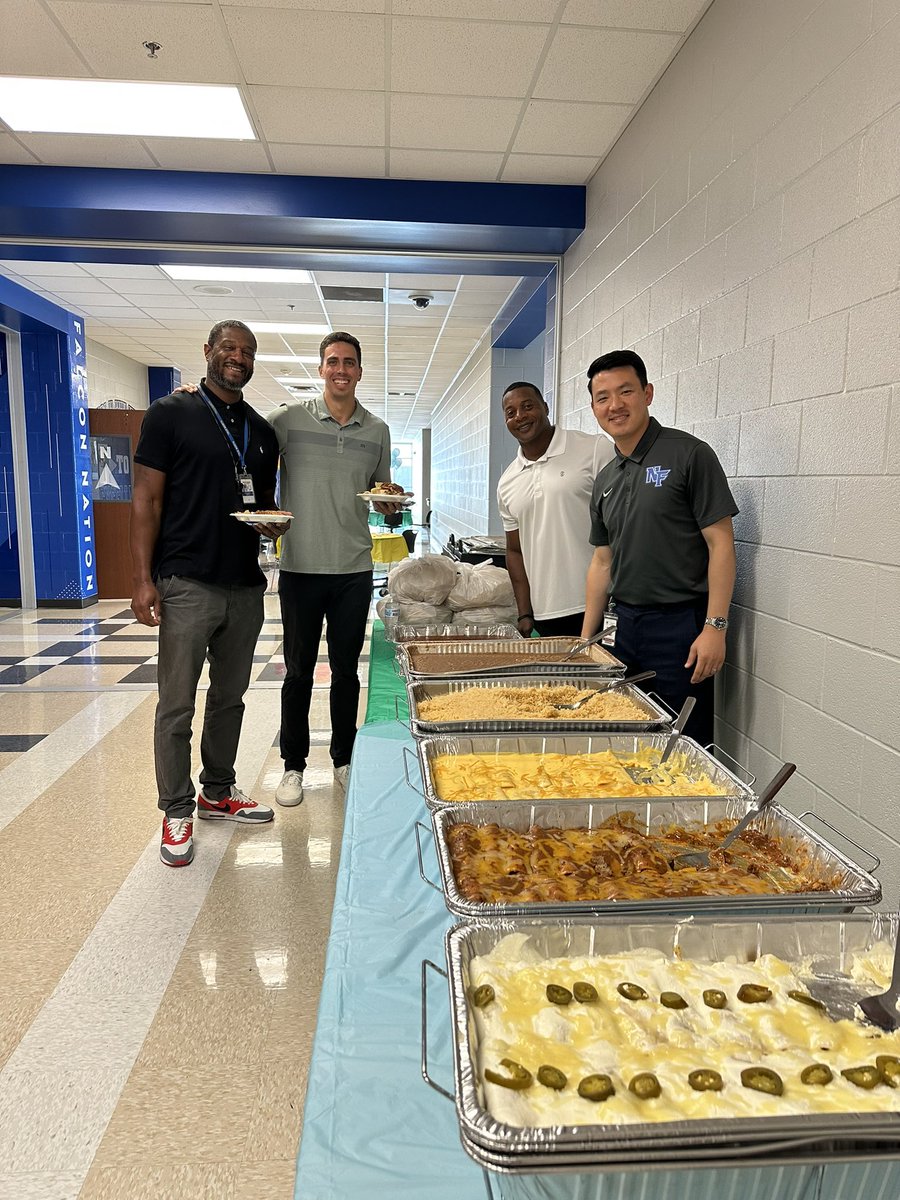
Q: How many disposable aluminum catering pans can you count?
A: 6